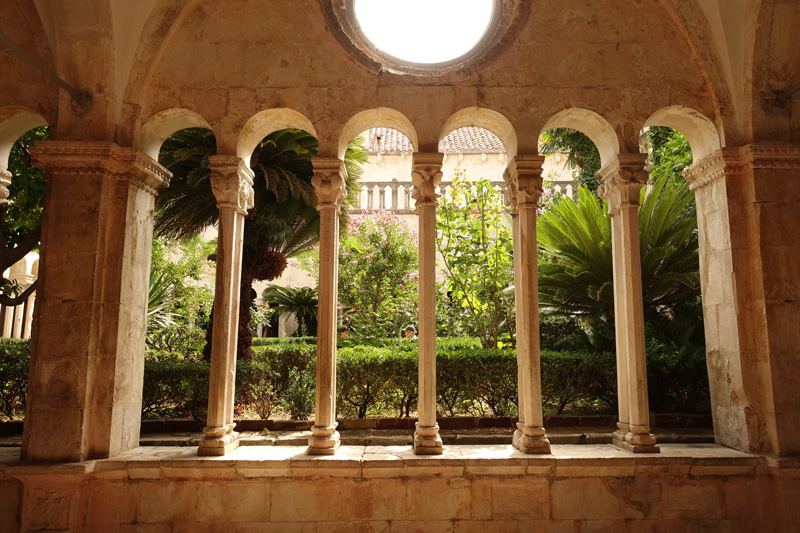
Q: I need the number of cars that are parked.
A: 0